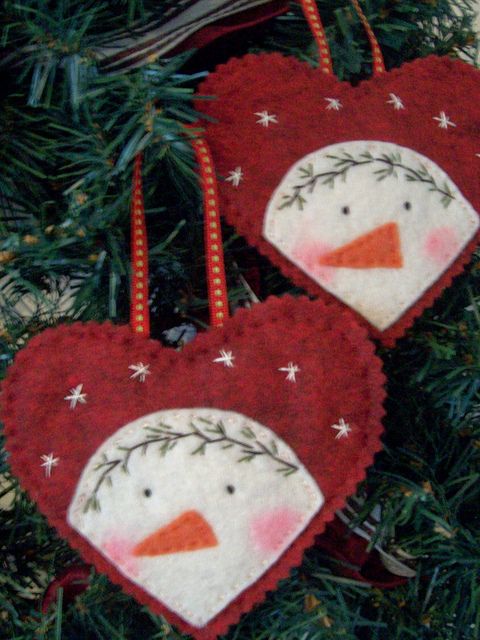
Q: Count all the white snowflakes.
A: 11